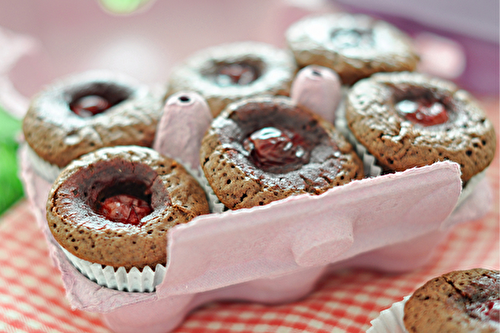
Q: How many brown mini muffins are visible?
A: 7